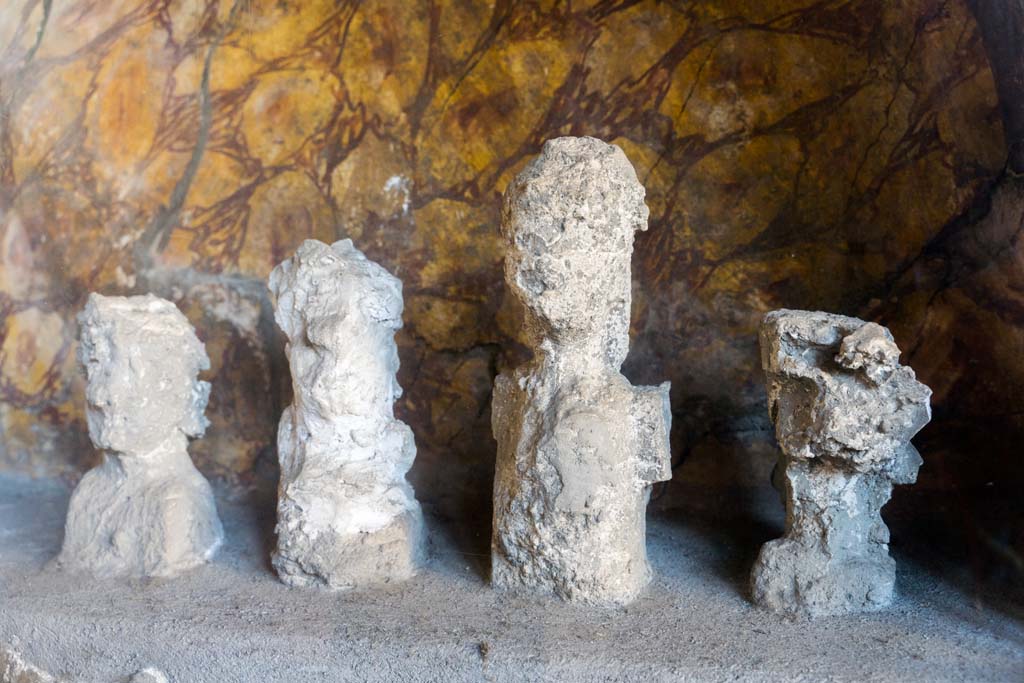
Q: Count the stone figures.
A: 4